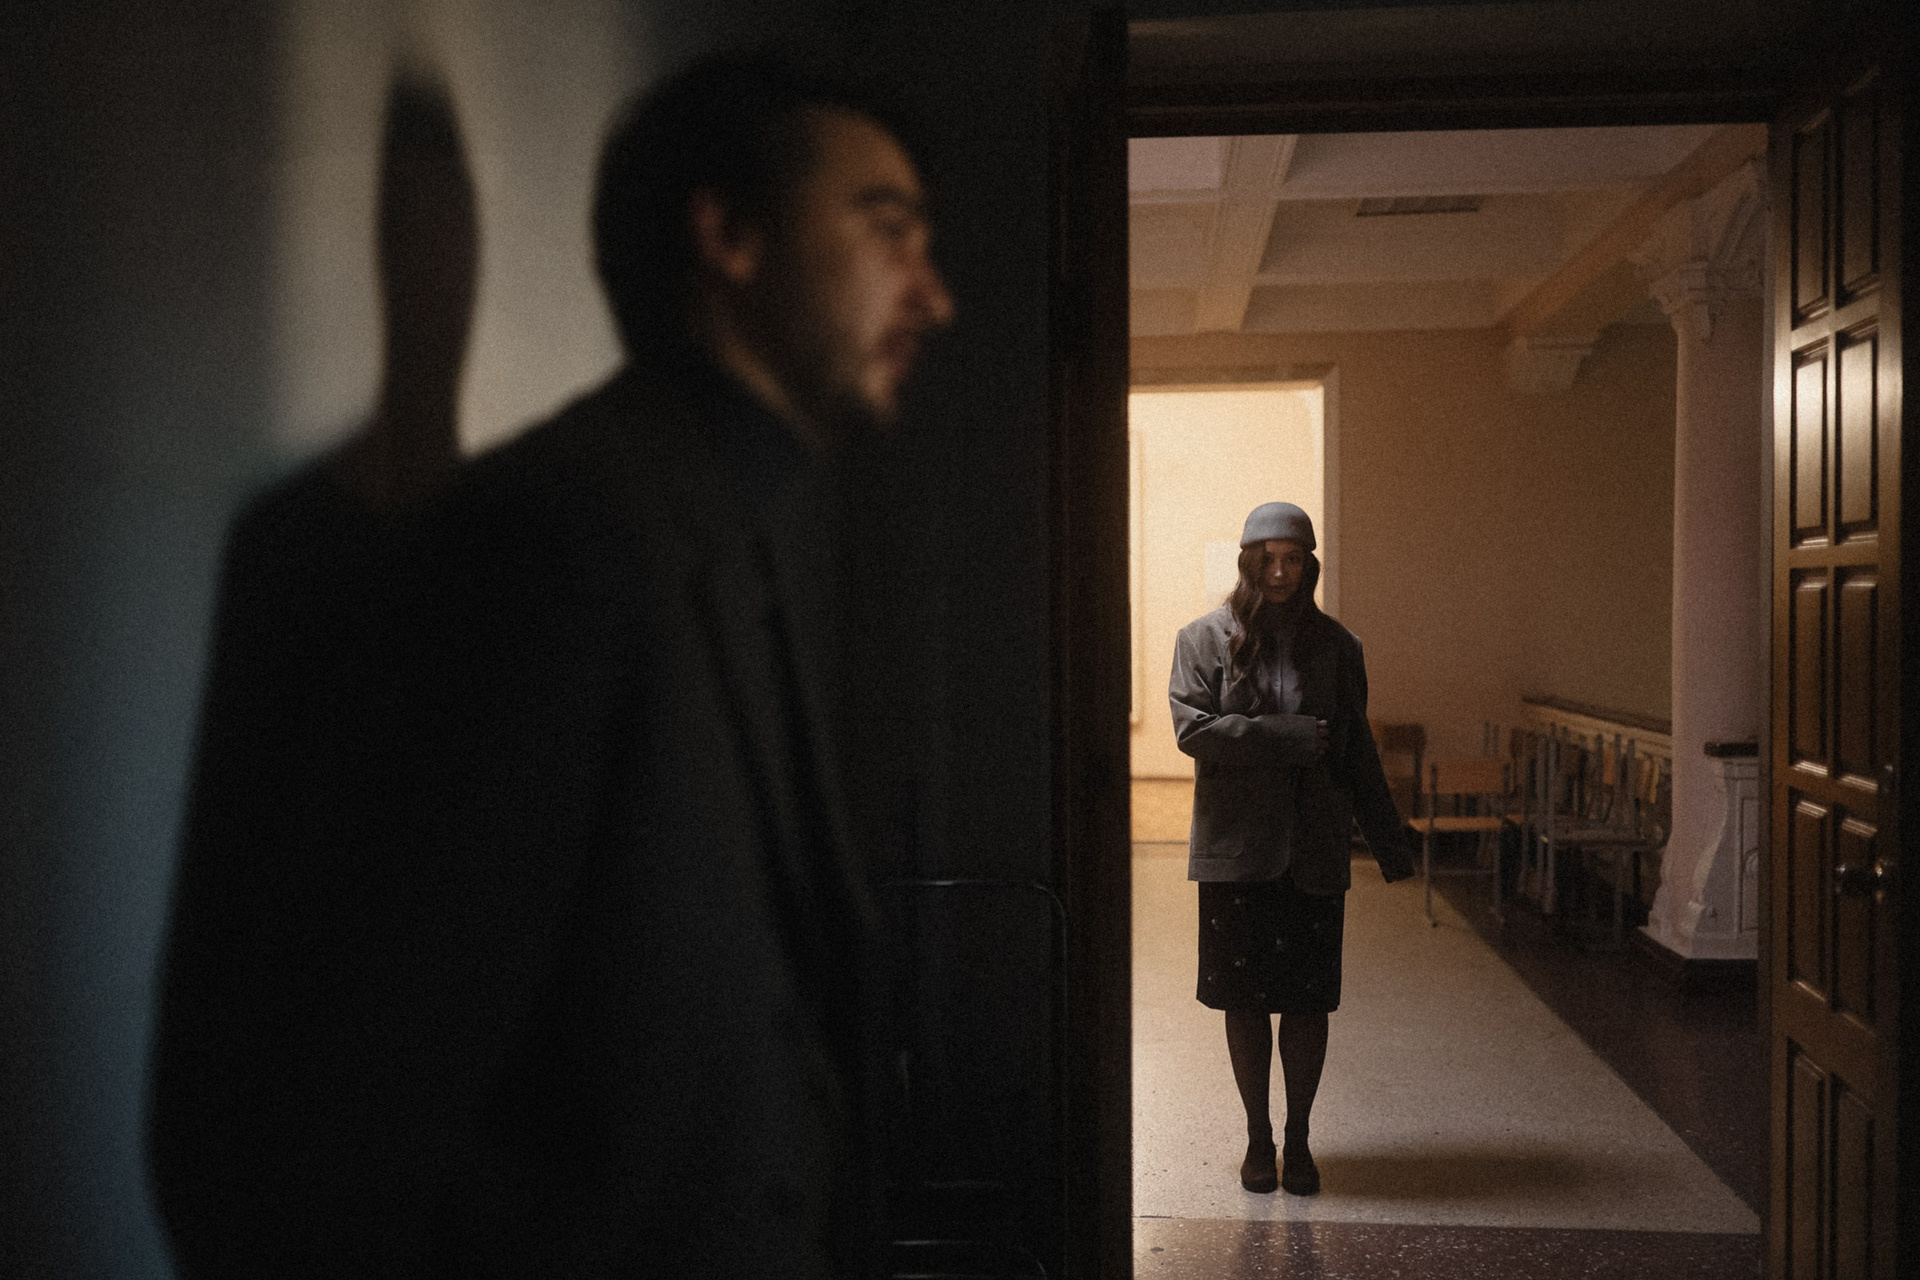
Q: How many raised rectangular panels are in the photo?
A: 10